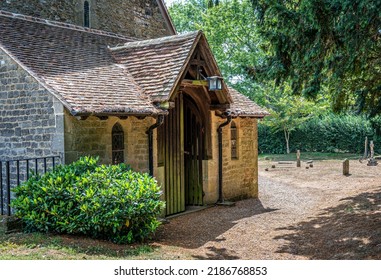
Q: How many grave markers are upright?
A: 4